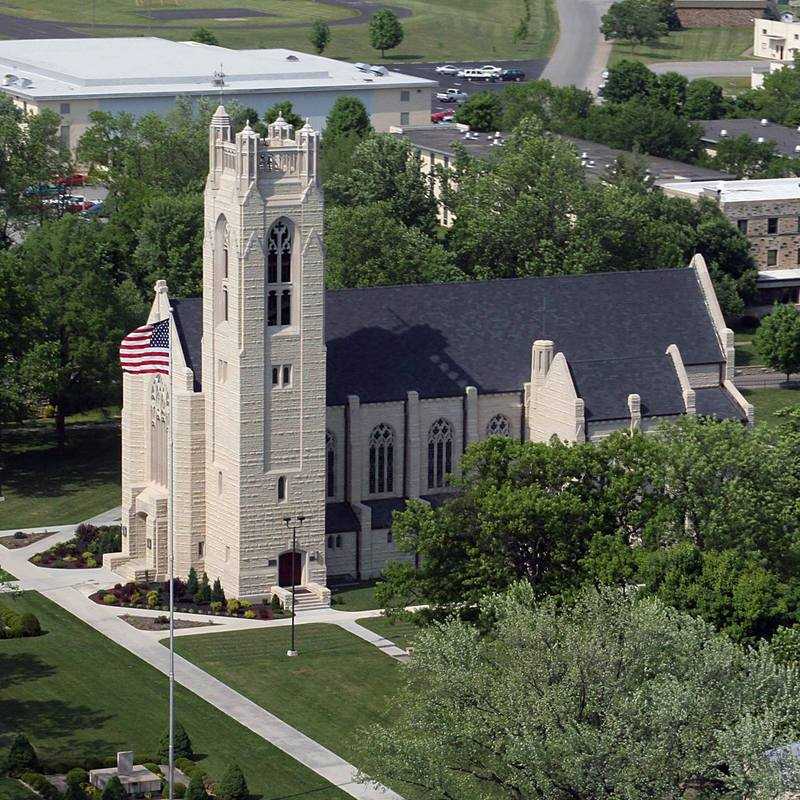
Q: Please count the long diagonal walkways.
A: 1